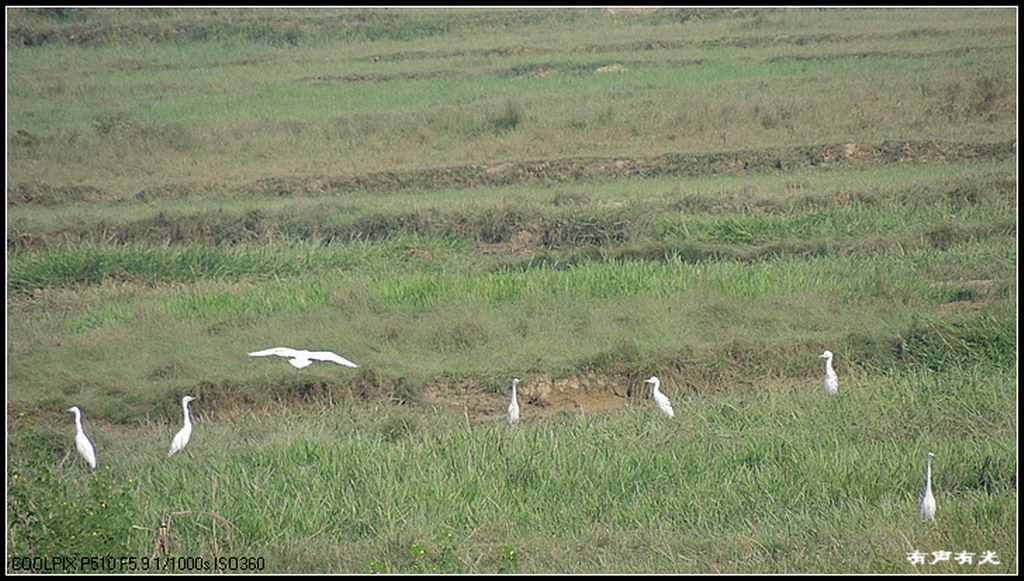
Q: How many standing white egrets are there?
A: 6